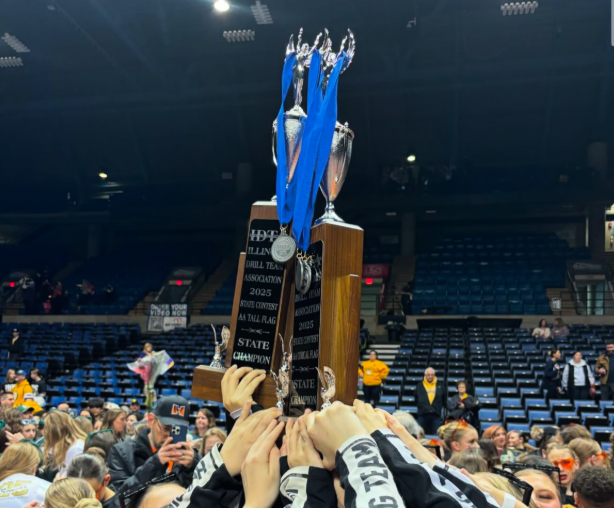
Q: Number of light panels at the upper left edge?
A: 2